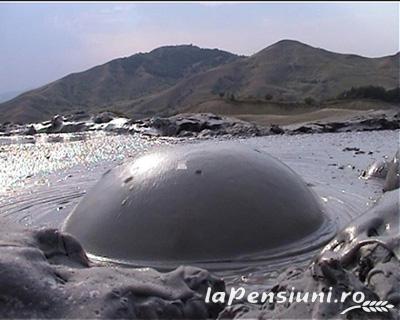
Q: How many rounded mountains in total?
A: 2